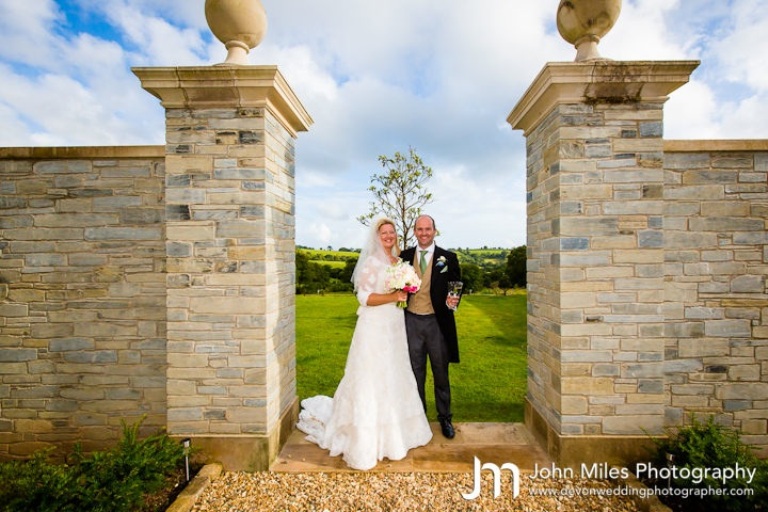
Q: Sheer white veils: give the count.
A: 1